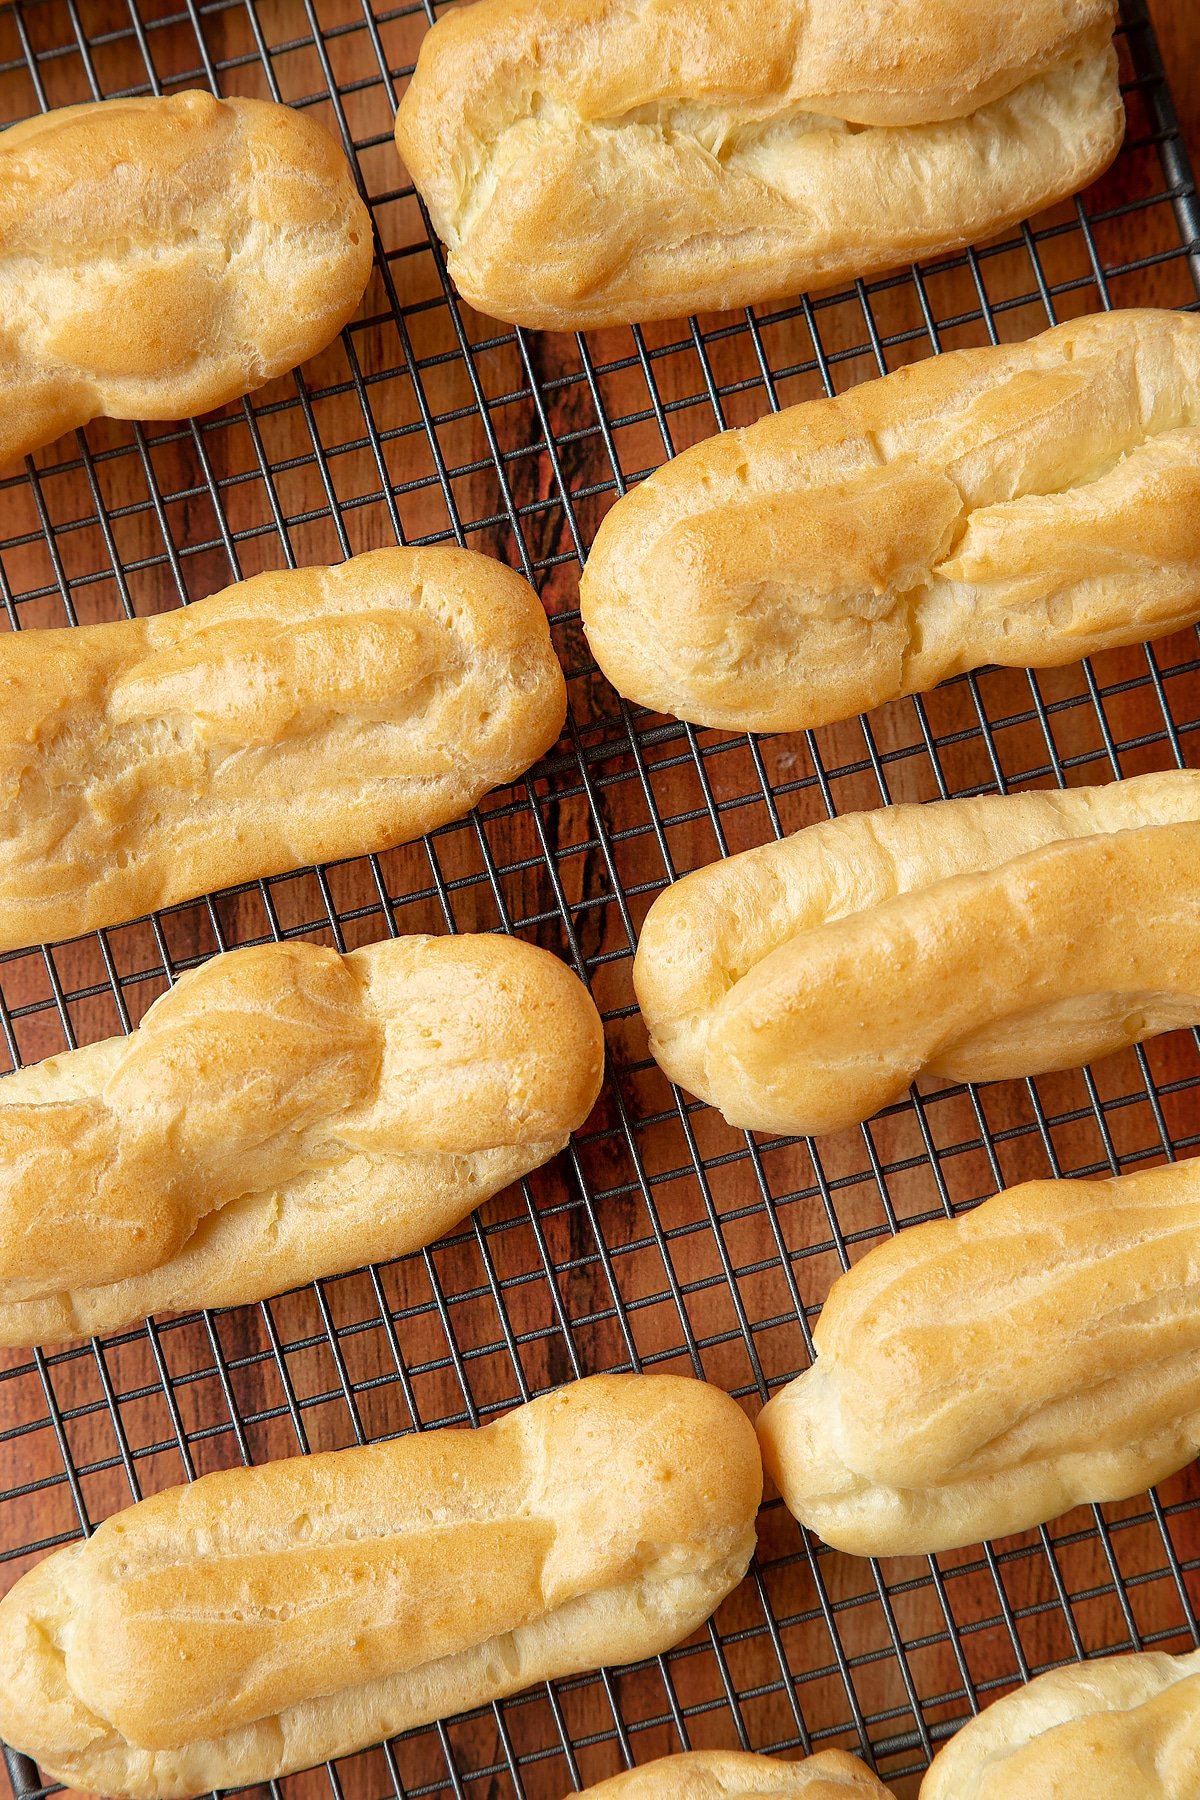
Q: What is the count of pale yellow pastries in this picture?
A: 10